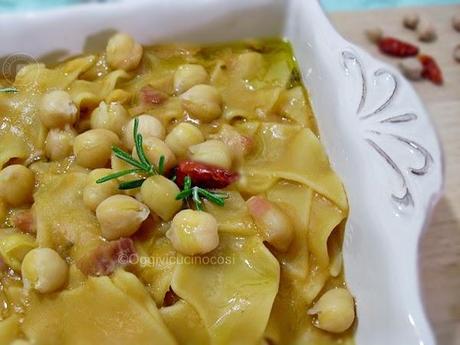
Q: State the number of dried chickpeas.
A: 6